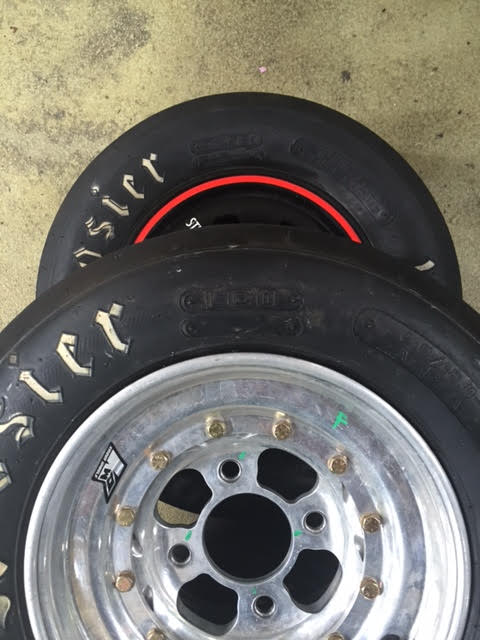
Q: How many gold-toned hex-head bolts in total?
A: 10